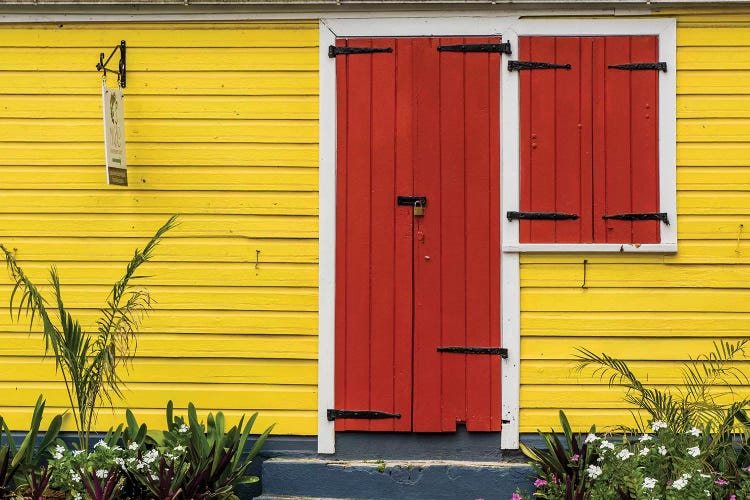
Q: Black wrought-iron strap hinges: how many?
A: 8